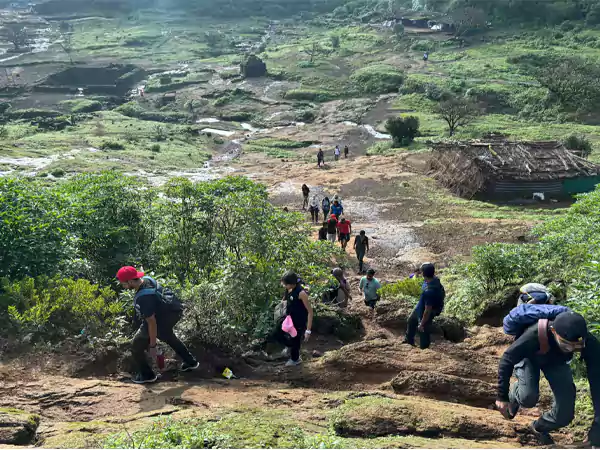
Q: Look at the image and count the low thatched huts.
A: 1